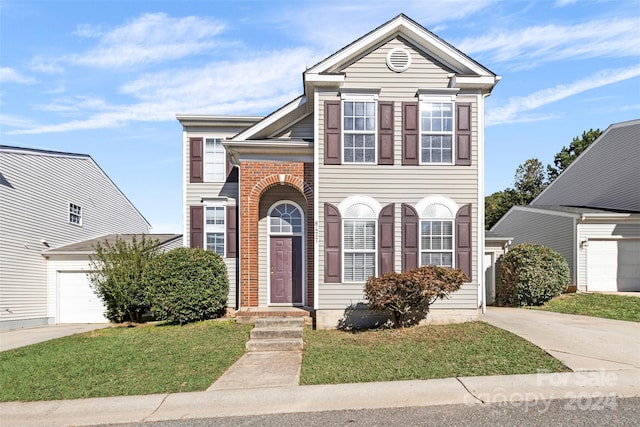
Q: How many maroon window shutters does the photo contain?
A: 12